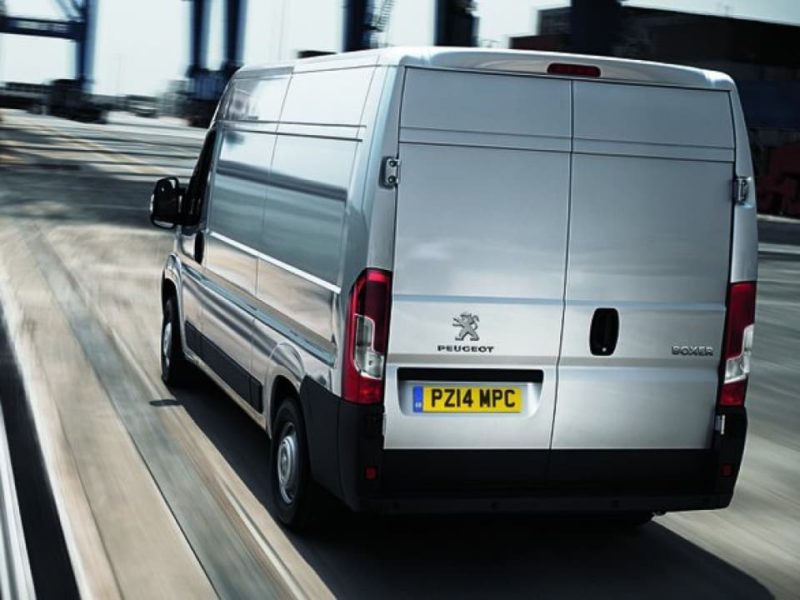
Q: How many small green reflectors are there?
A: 0